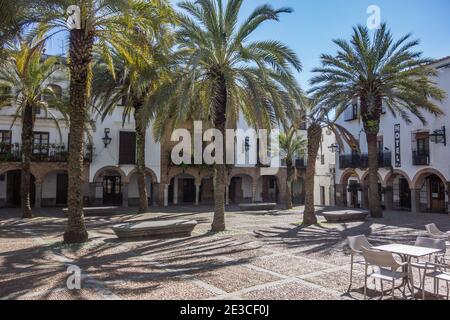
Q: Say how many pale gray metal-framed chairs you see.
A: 5